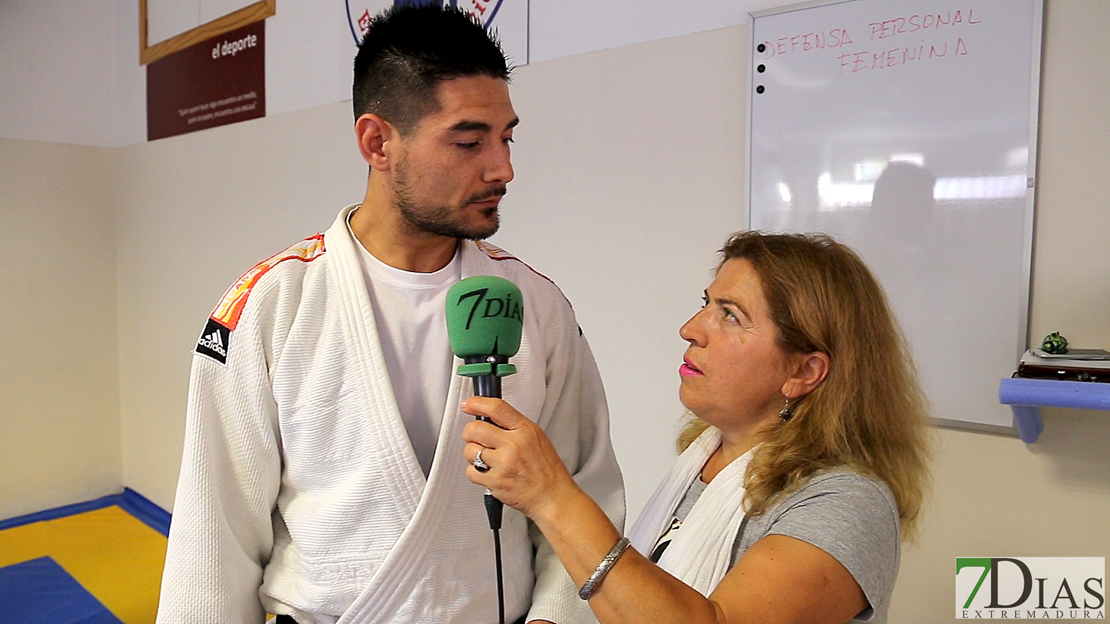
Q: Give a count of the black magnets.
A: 3